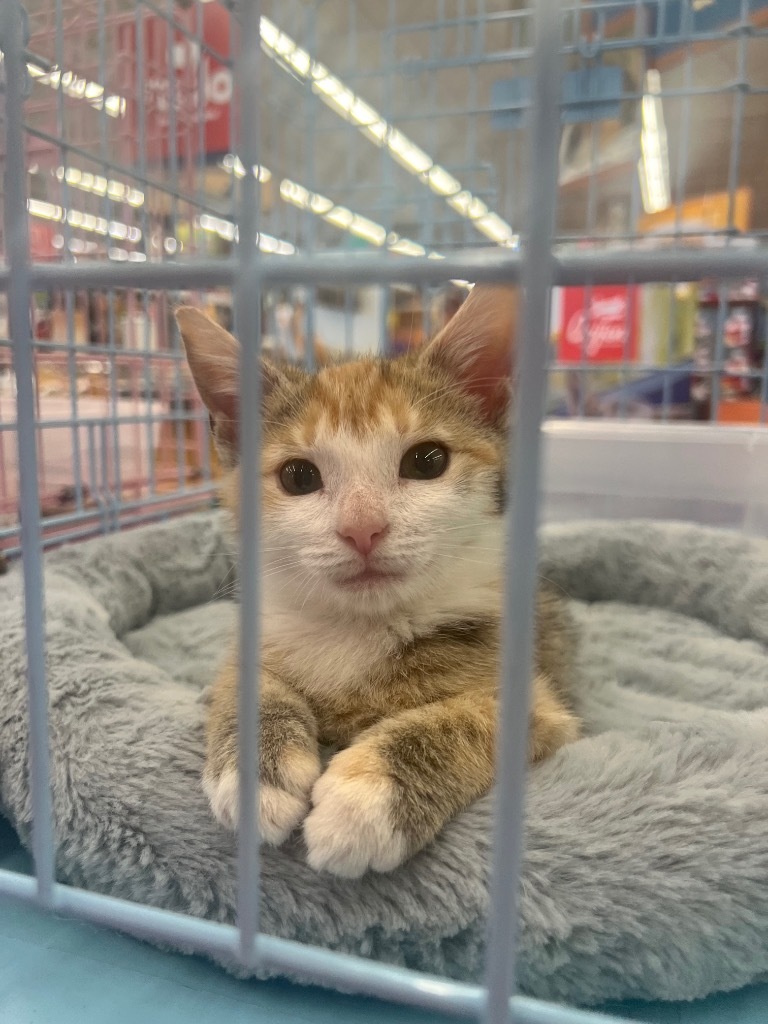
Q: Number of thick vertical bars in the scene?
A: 3